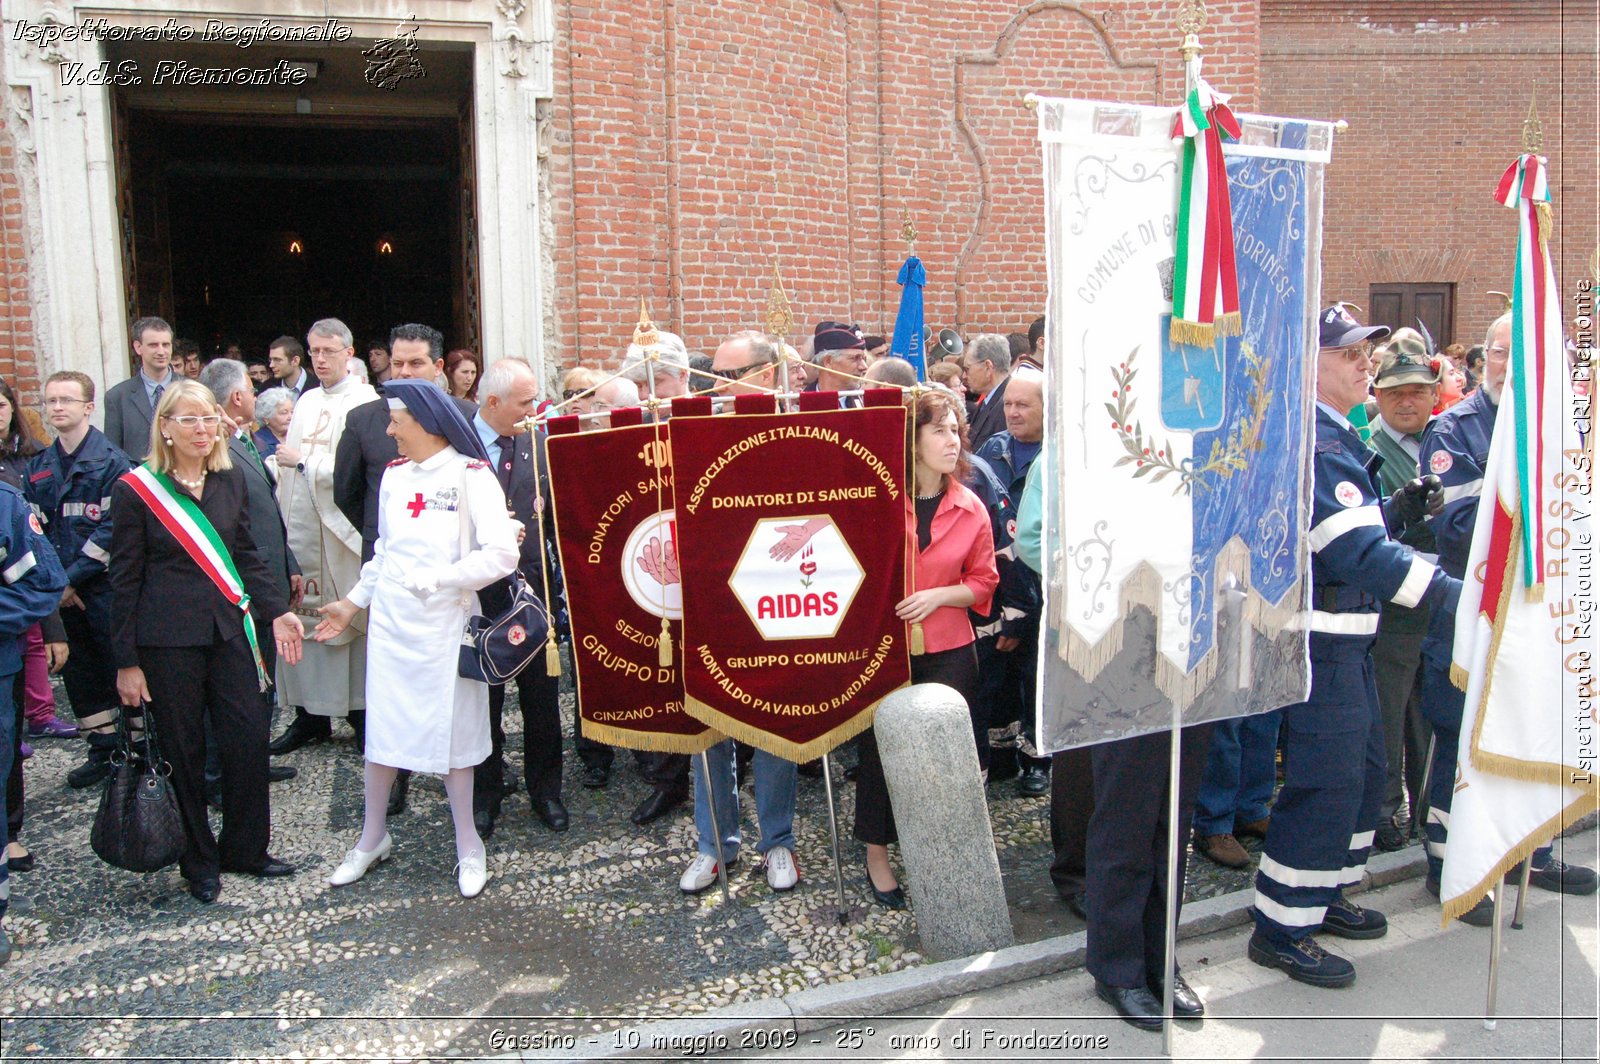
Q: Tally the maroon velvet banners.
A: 2